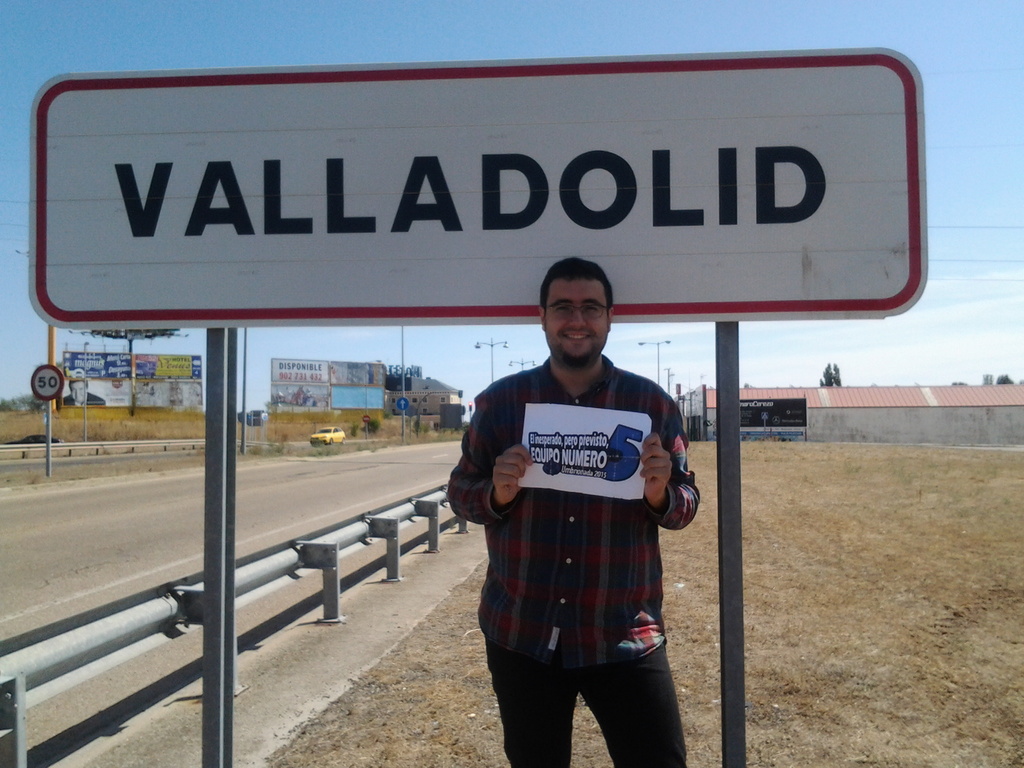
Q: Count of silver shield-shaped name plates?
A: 0